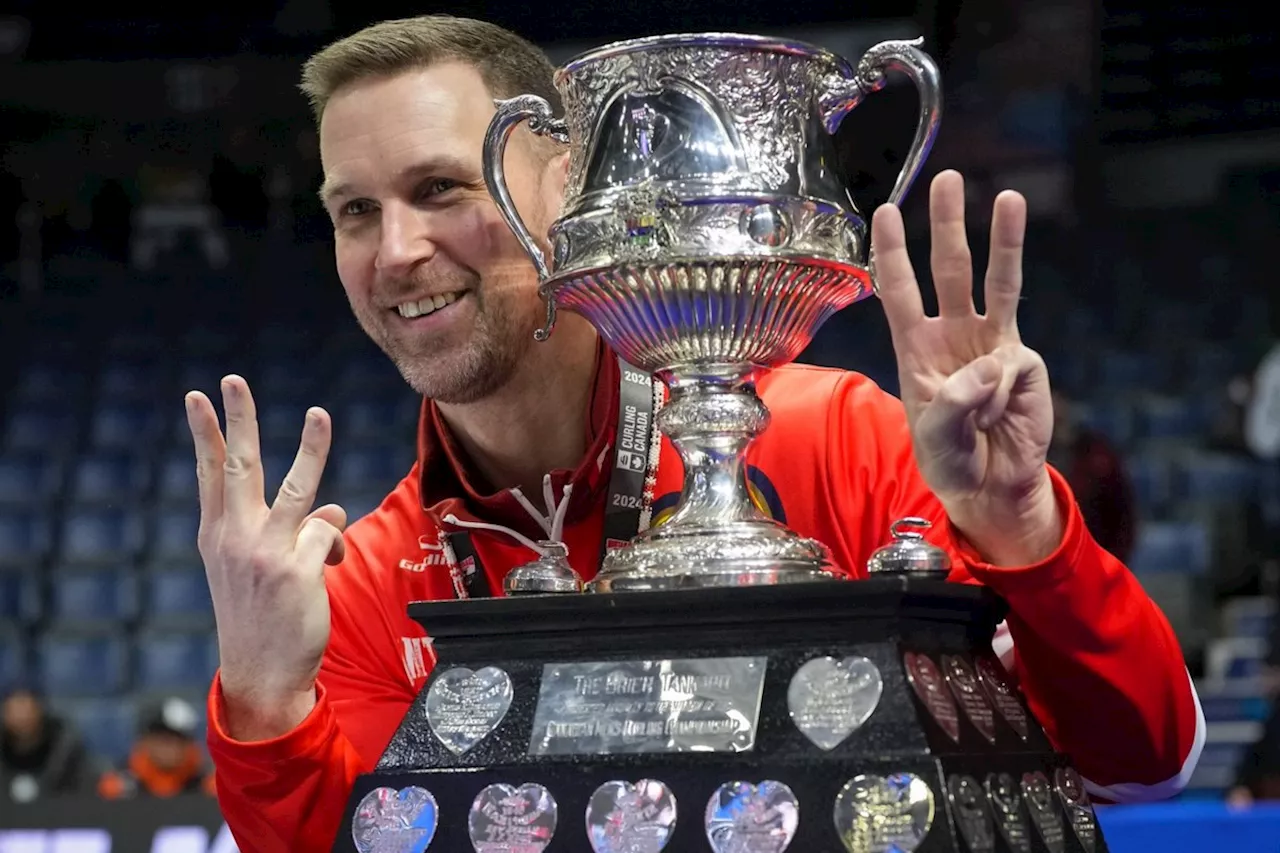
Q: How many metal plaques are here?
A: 15